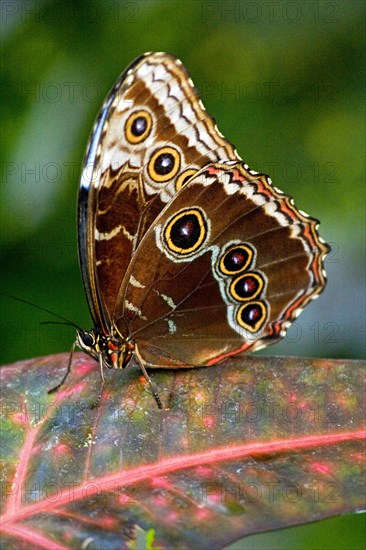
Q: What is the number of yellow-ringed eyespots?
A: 7